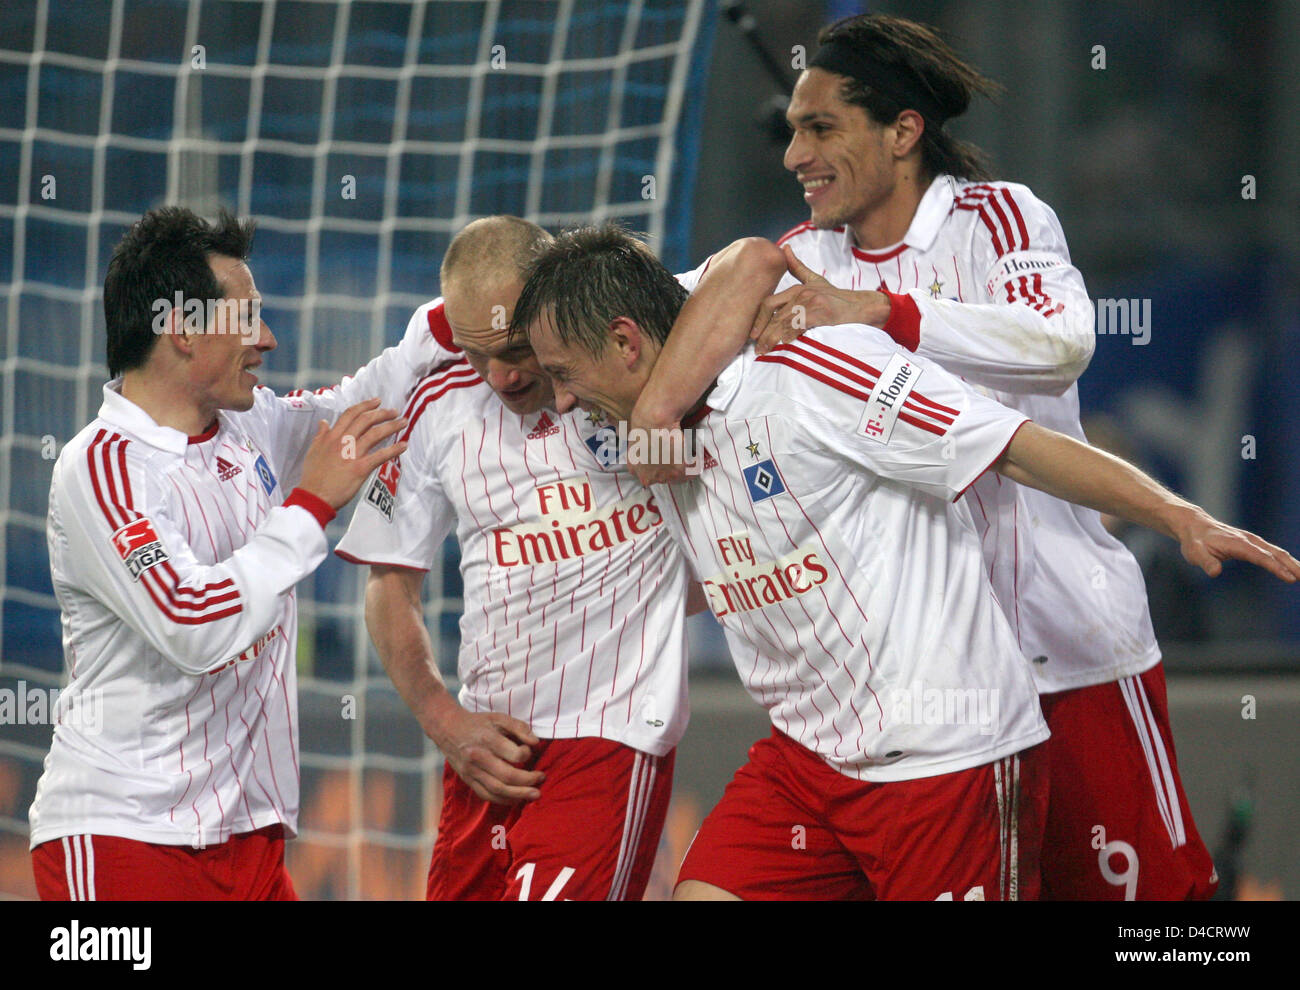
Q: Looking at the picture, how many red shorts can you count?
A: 4